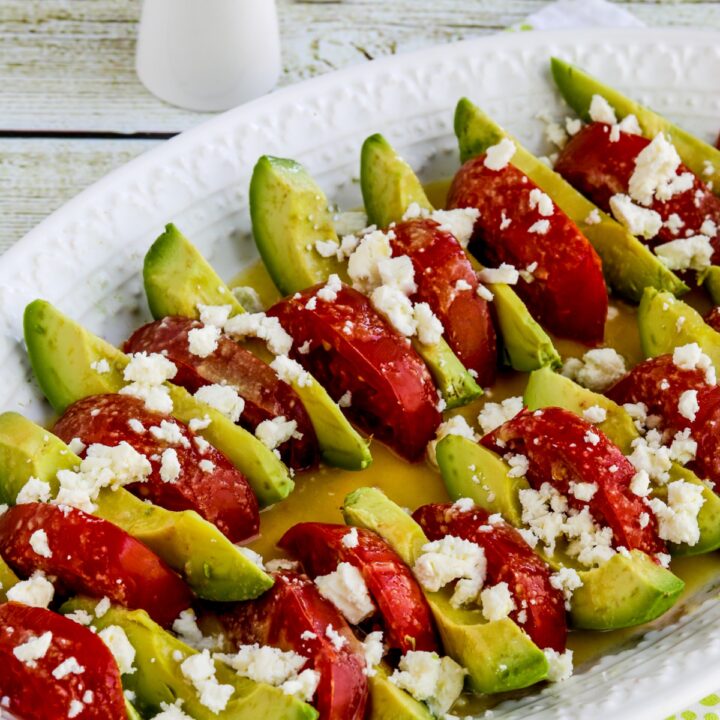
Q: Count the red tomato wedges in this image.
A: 13